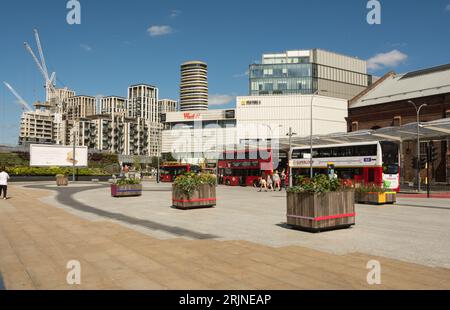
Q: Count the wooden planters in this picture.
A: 5